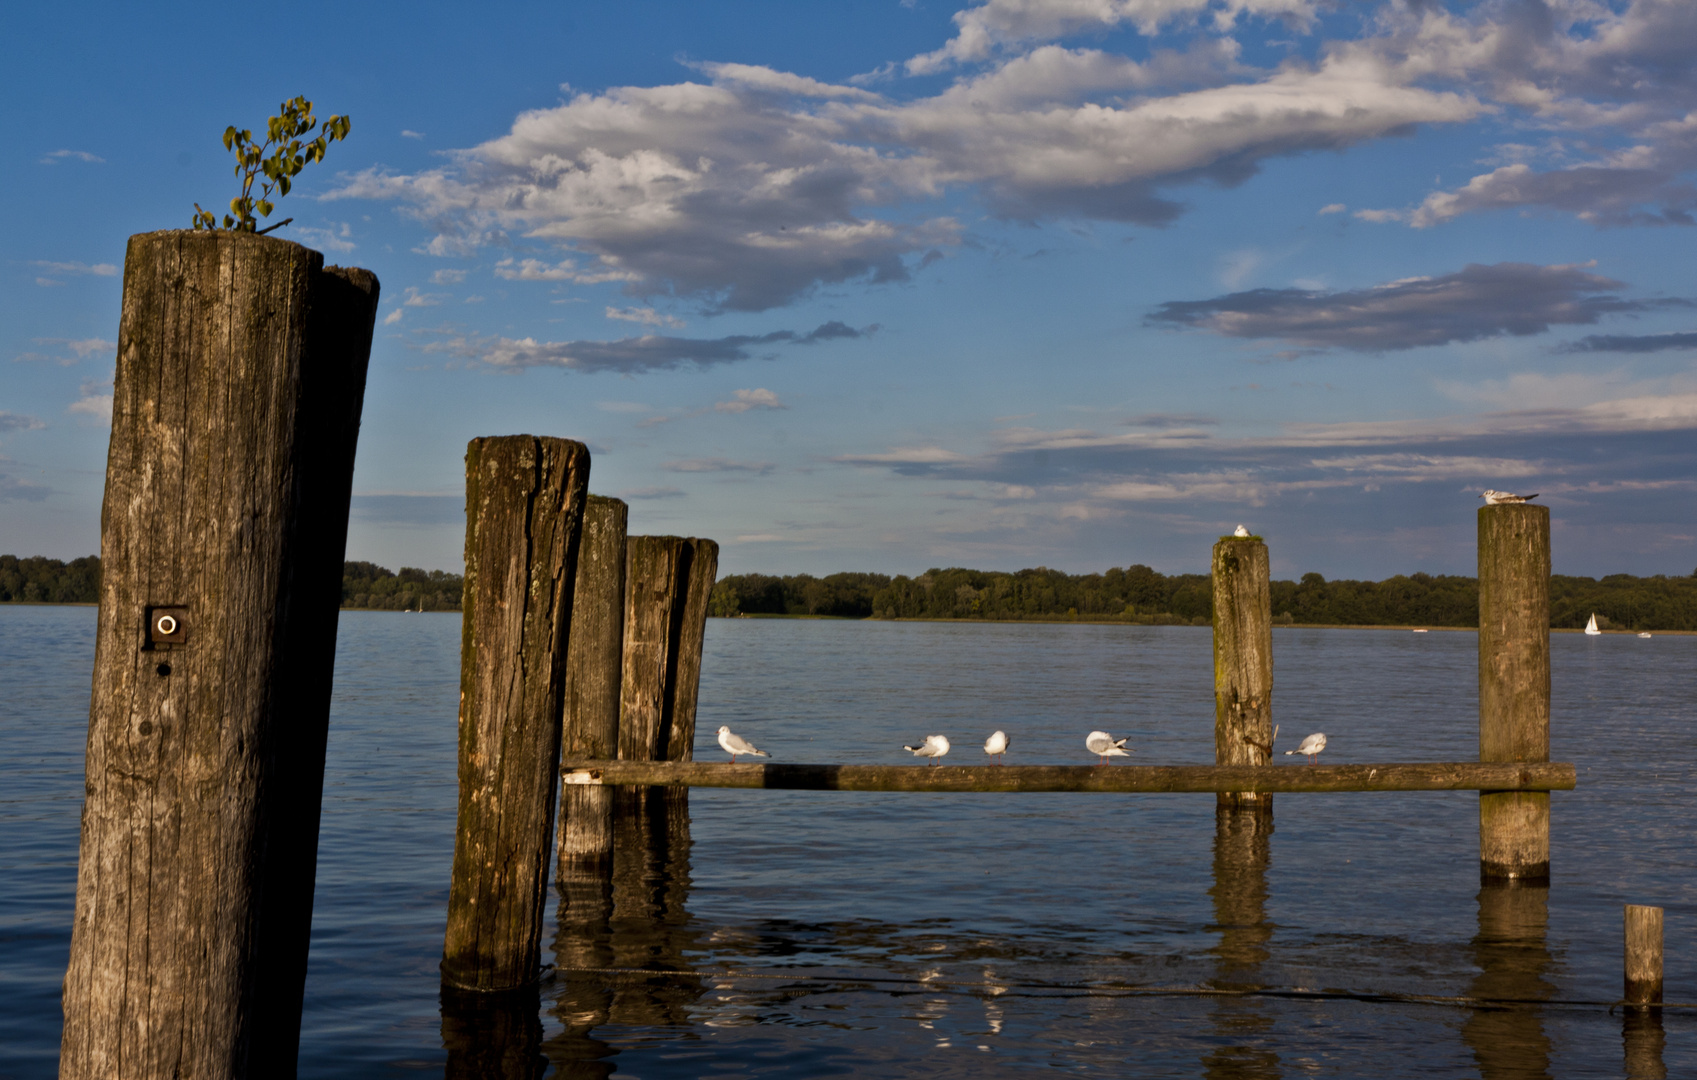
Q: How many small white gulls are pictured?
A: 7